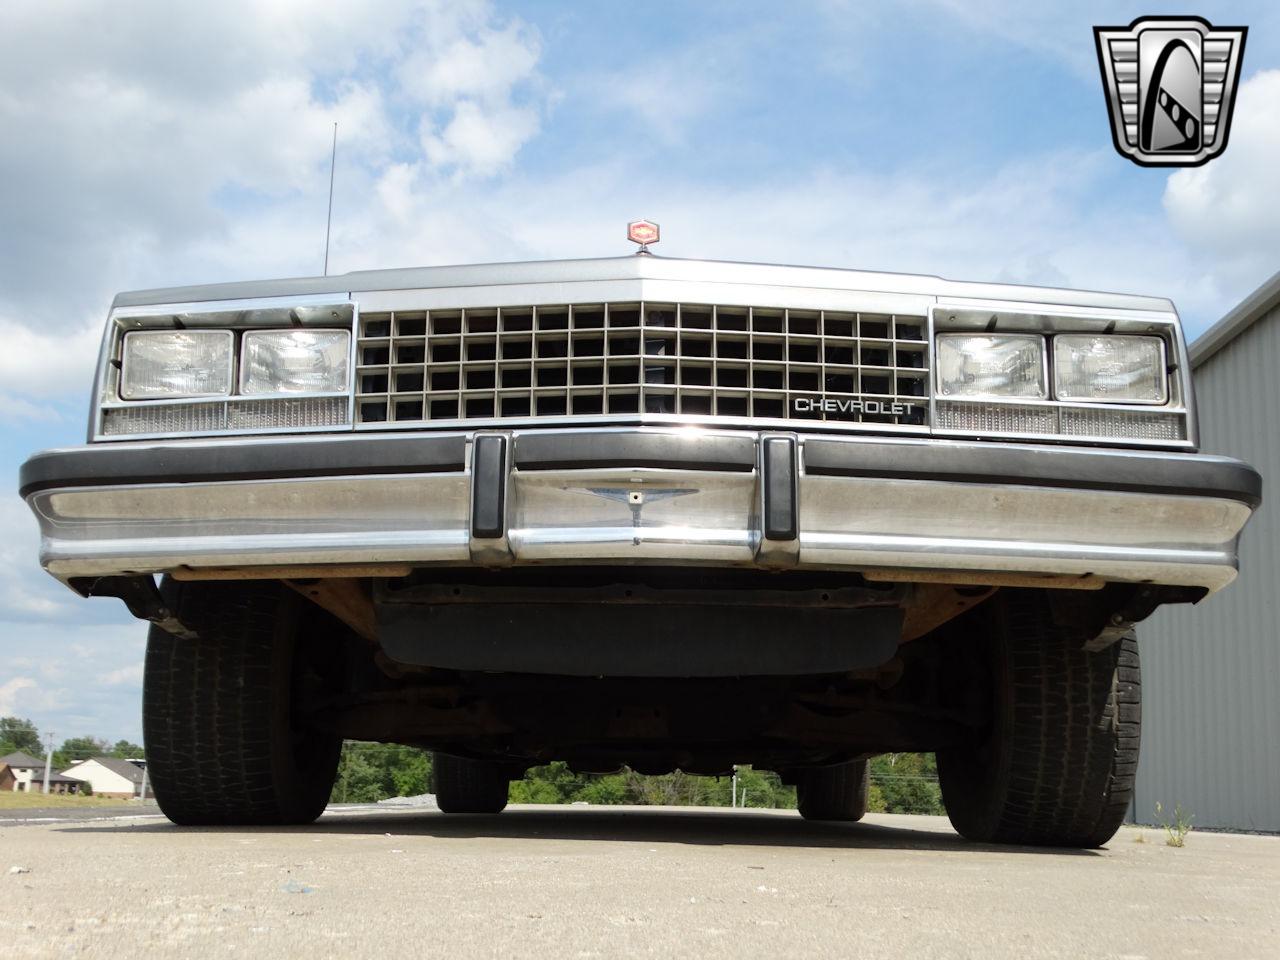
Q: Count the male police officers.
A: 0